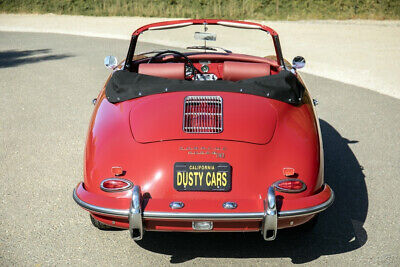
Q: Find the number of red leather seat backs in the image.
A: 2